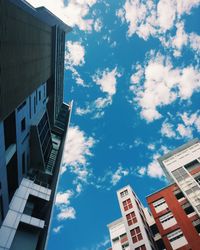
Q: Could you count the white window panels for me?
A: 3